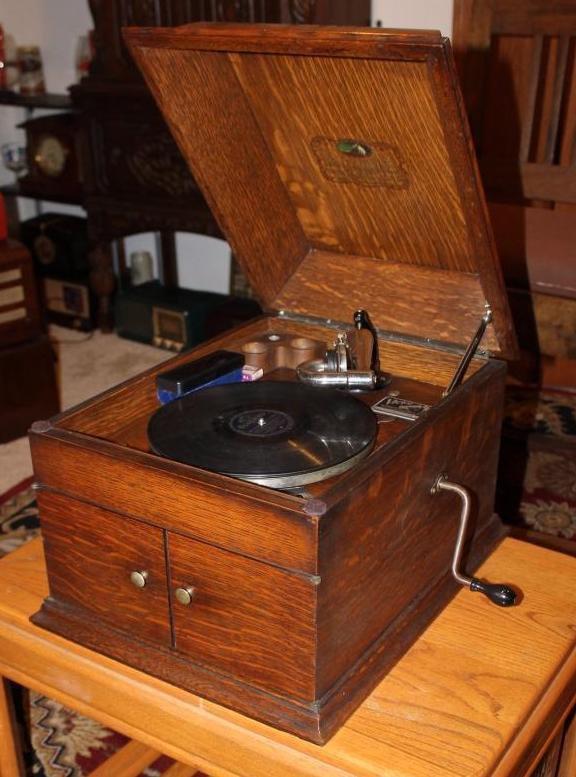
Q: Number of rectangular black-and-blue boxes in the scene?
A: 1